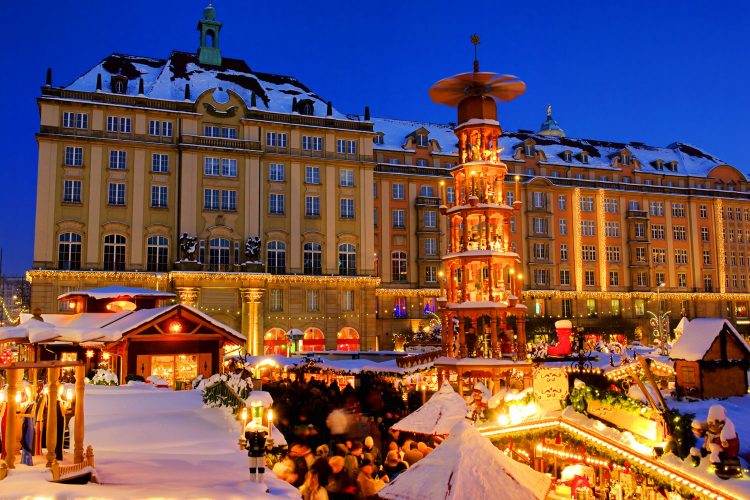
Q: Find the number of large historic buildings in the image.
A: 2